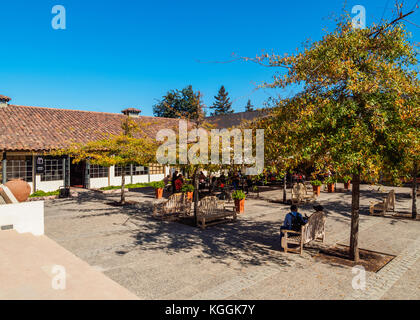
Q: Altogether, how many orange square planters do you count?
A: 6